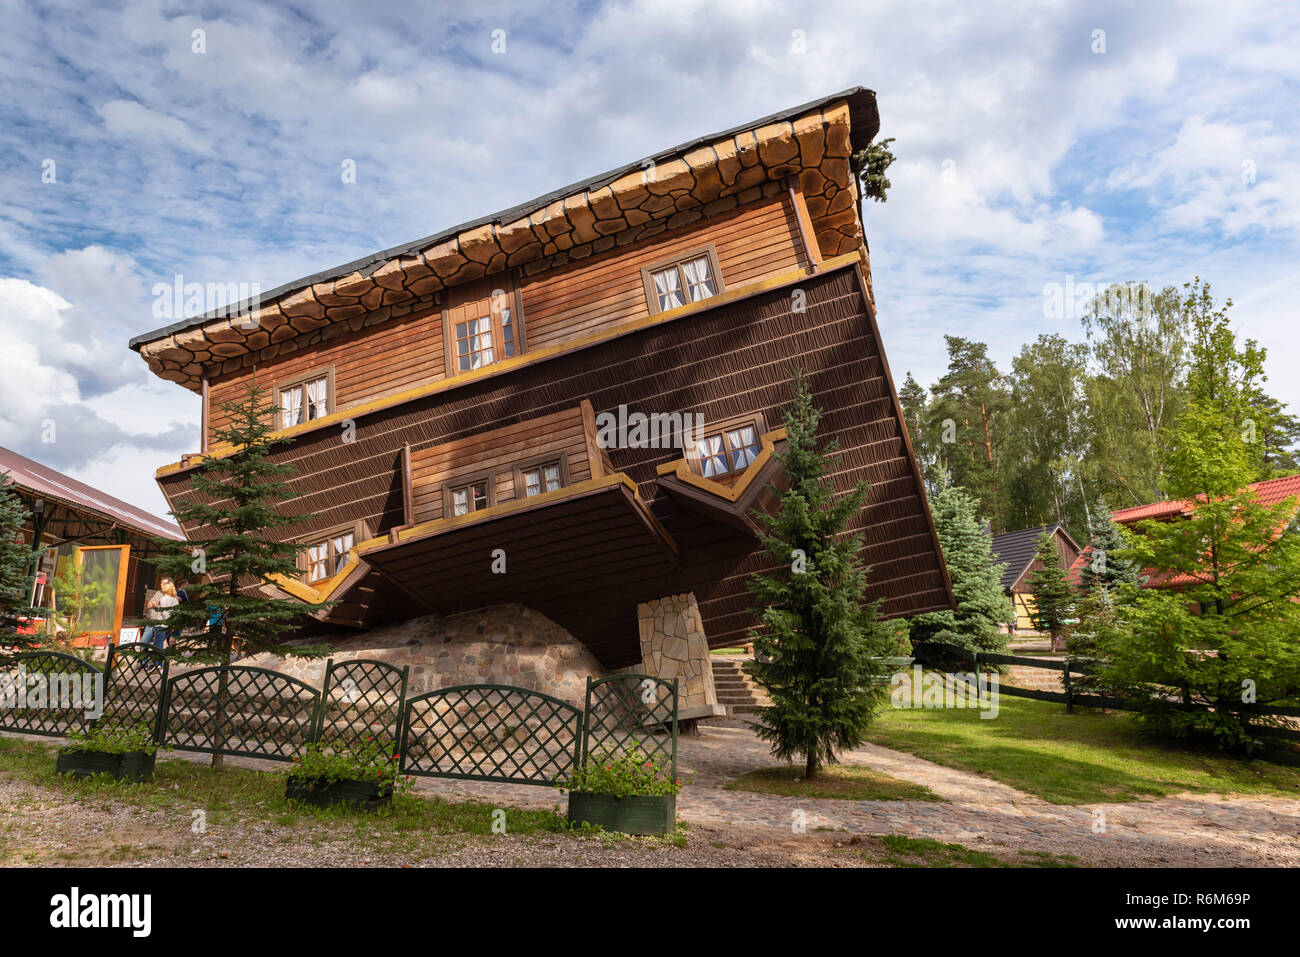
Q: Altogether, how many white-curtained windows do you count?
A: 7